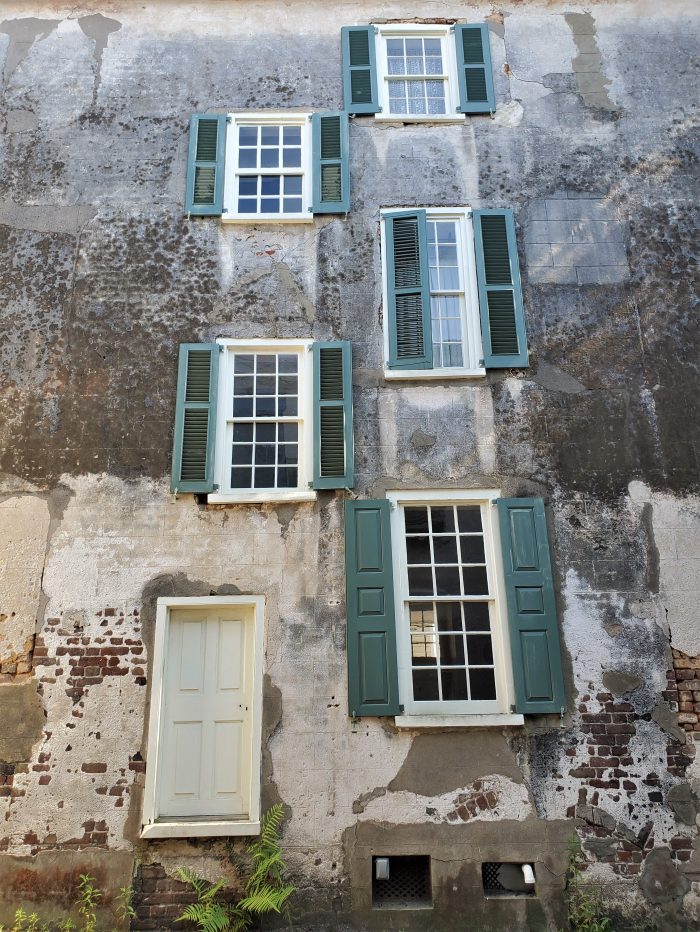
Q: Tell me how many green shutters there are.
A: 10